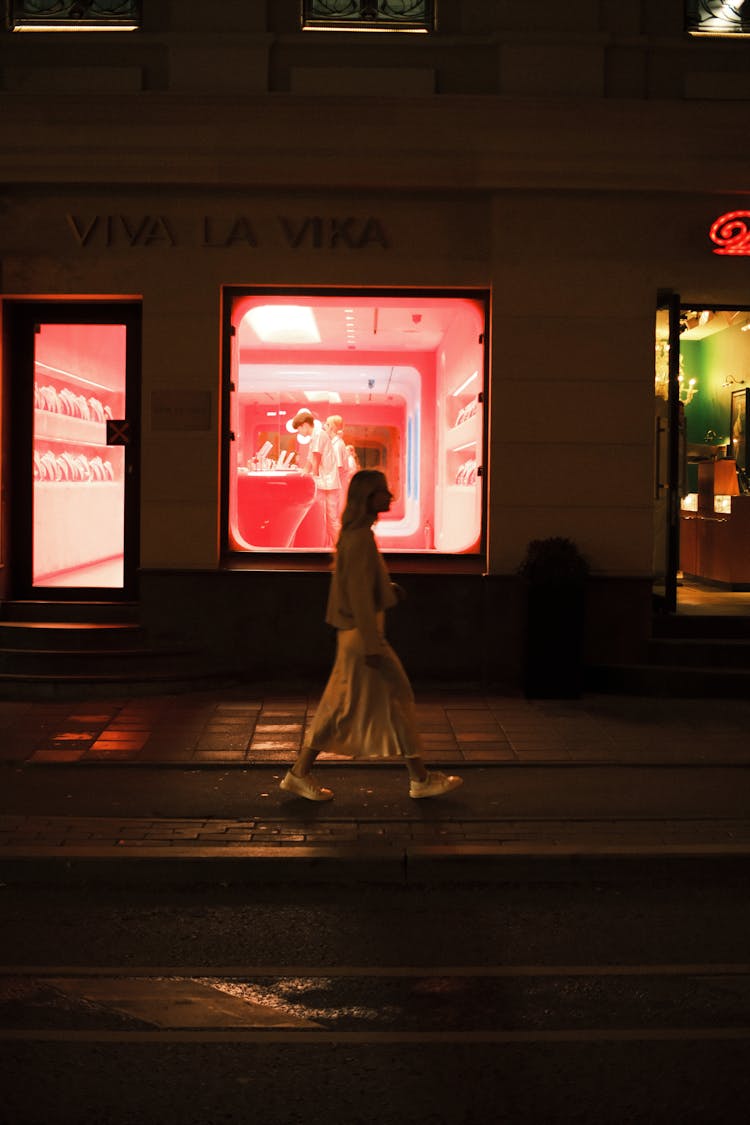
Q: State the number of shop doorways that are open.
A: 1